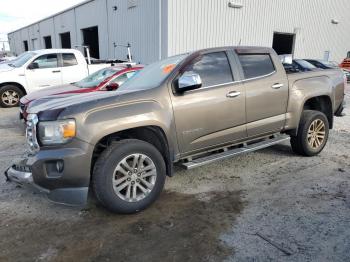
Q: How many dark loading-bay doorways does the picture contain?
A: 5